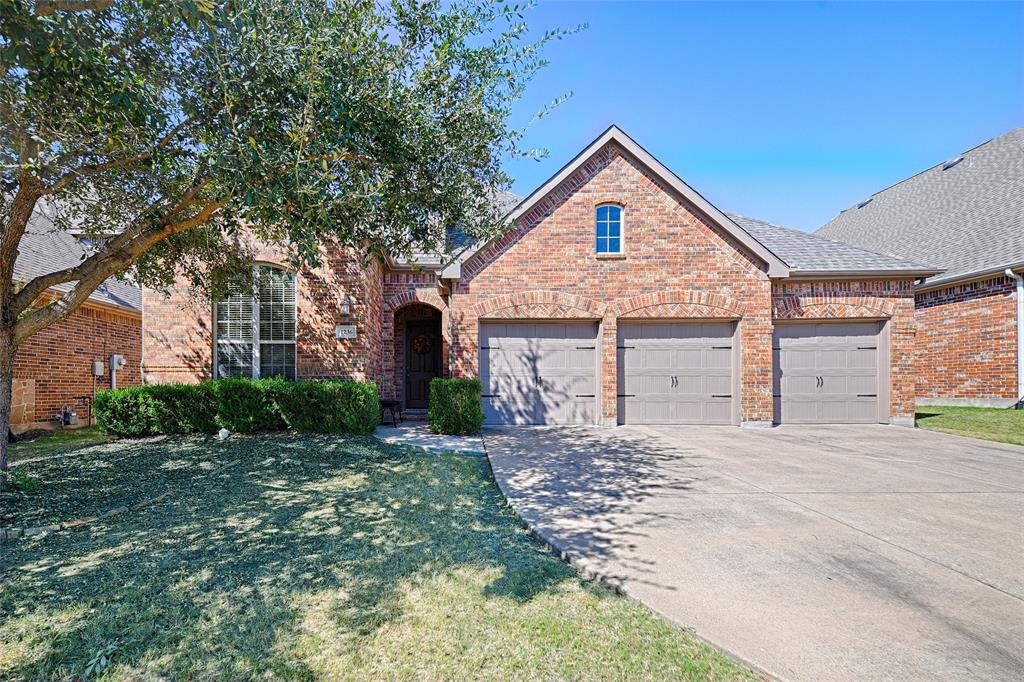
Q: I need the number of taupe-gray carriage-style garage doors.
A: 3